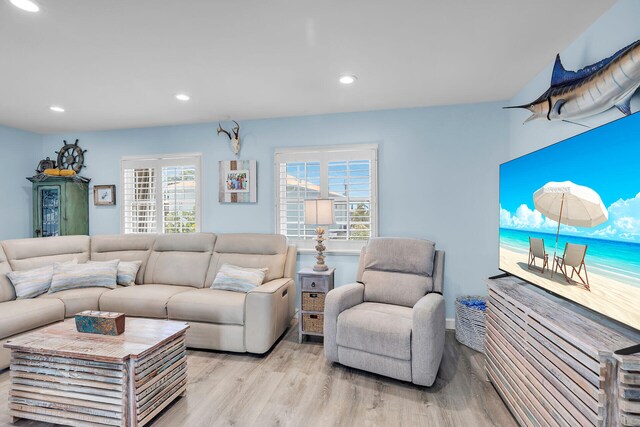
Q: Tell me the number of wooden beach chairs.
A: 2